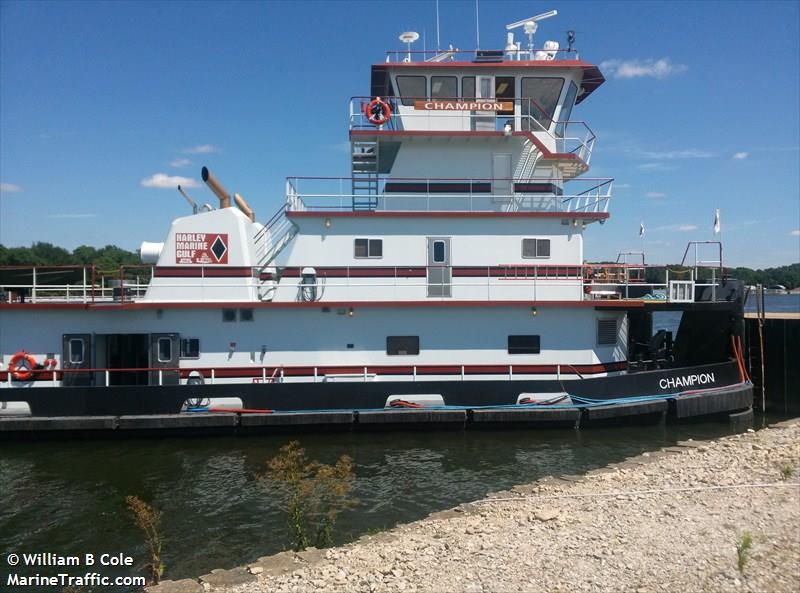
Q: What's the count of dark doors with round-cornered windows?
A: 2